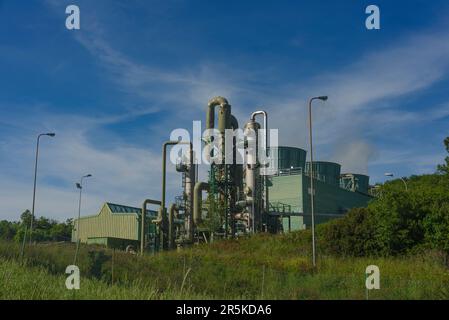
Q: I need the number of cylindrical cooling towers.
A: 3